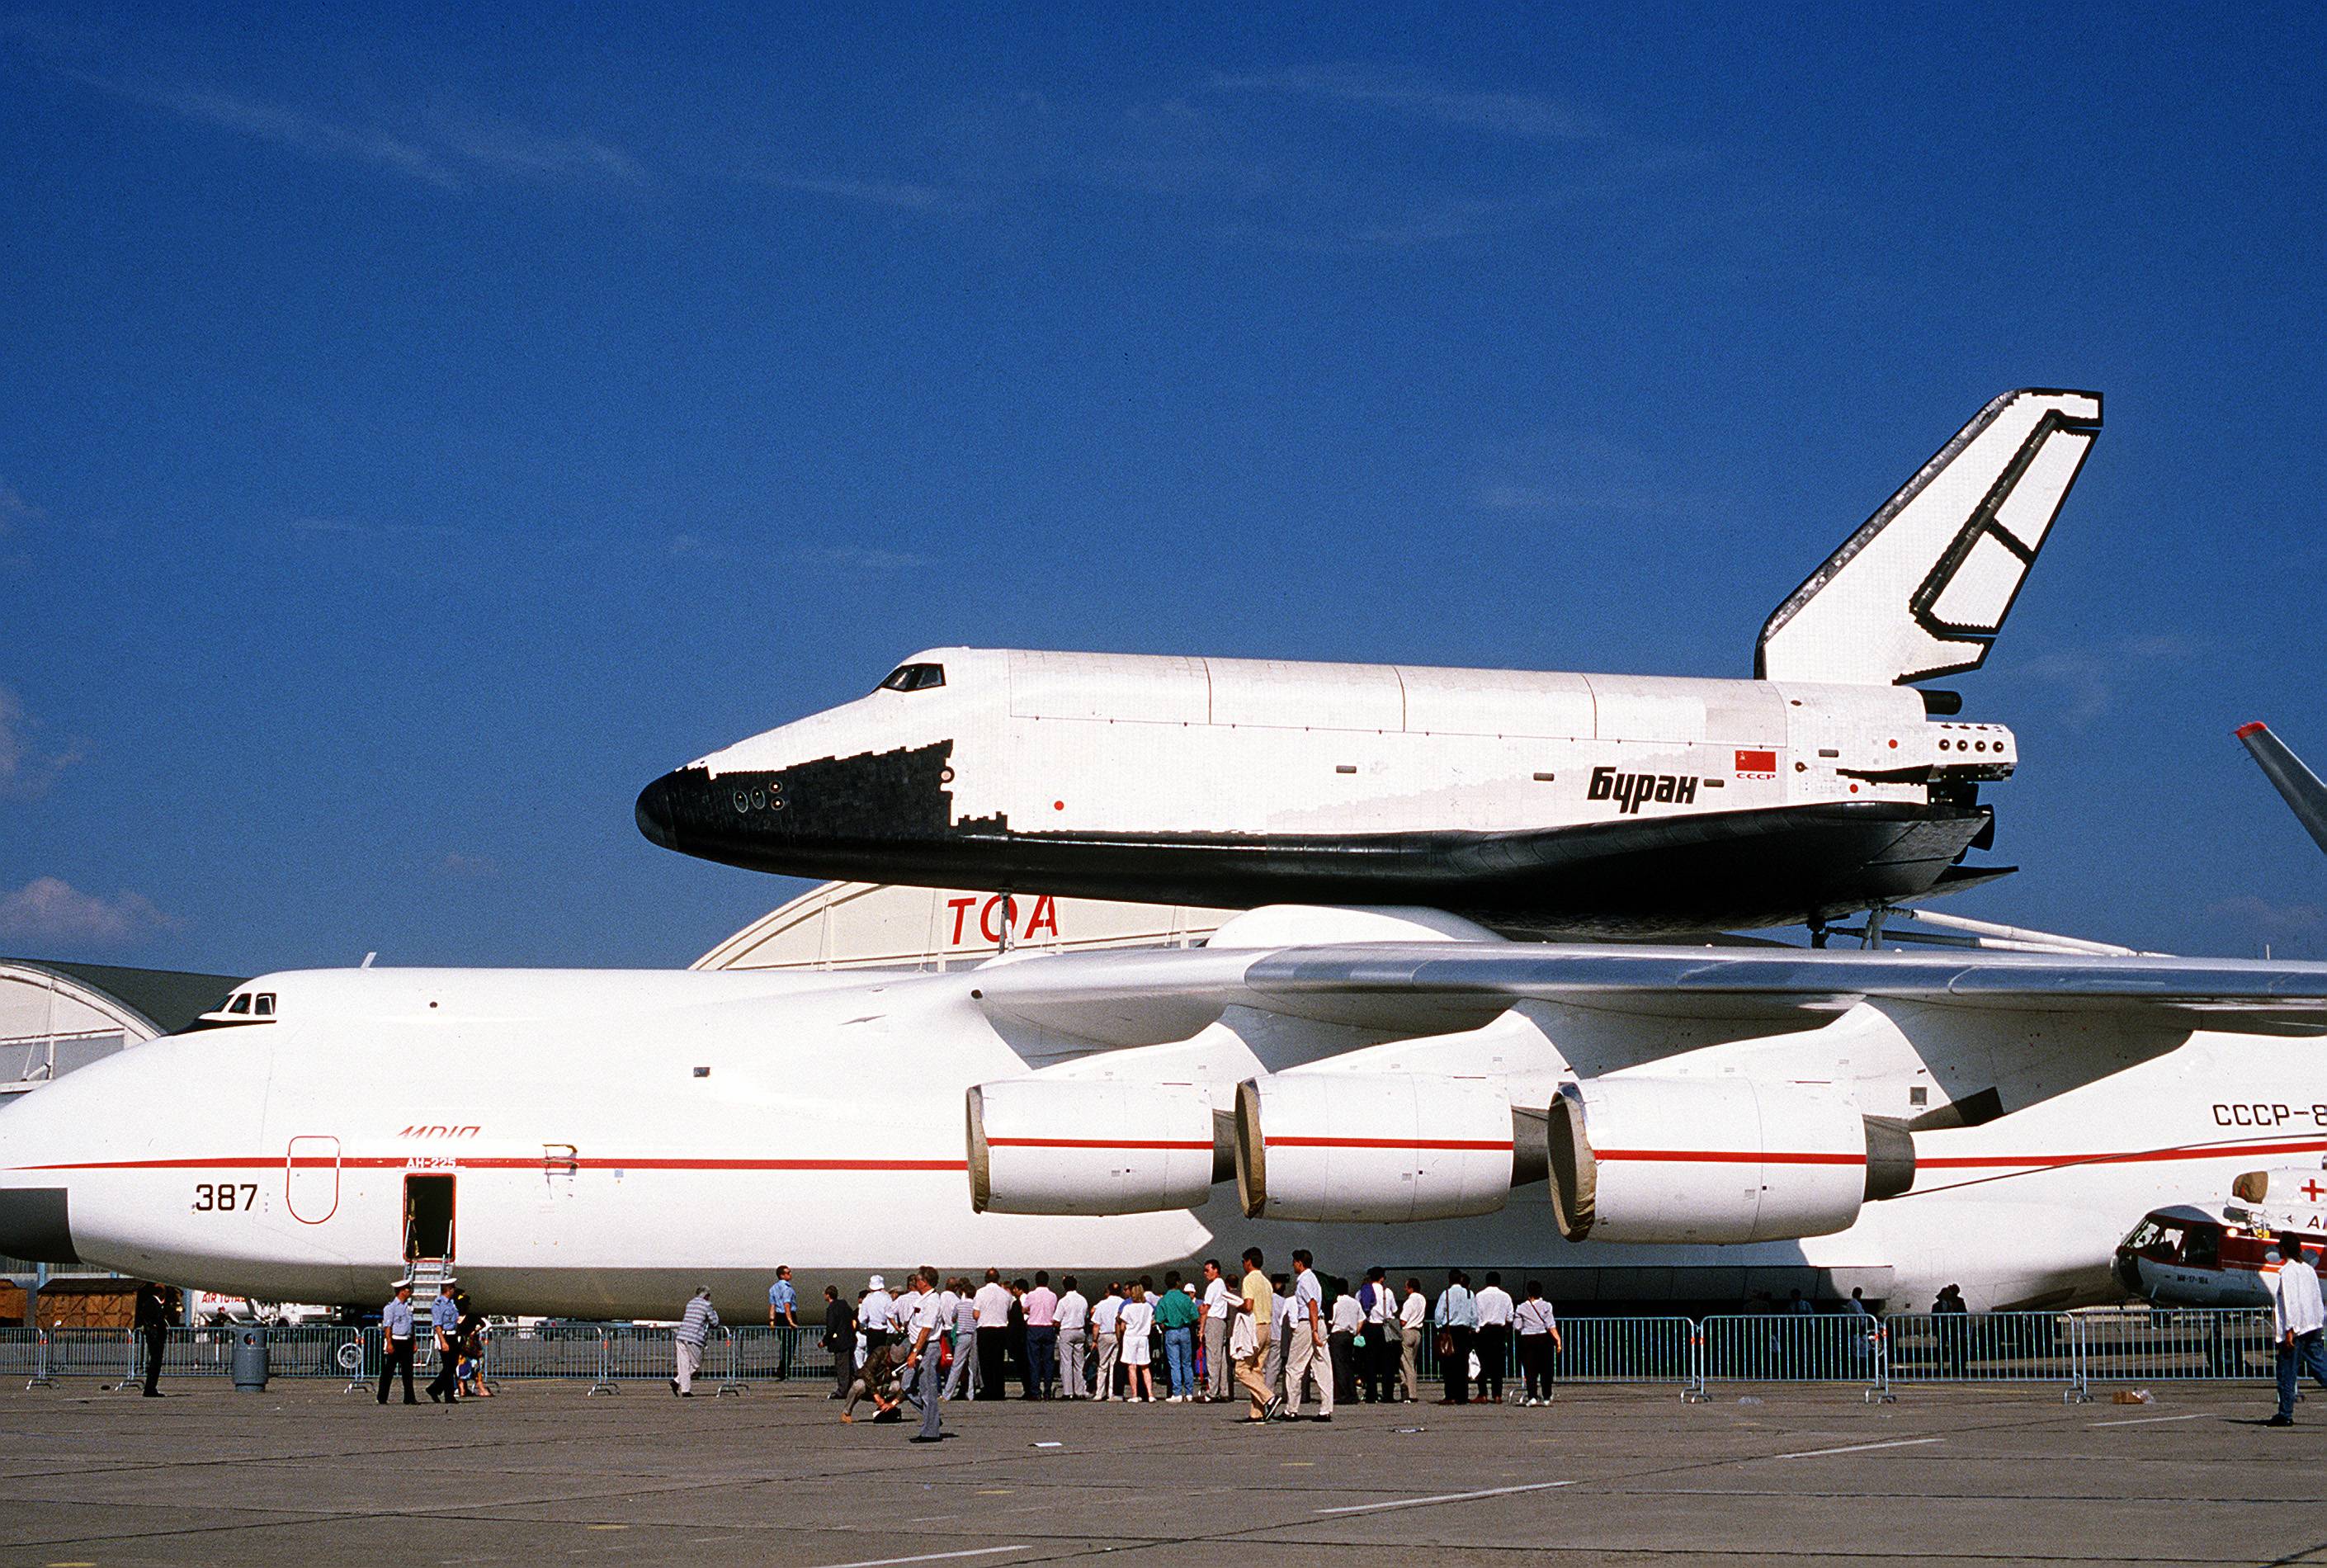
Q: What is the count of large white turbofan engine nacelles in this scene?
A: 3